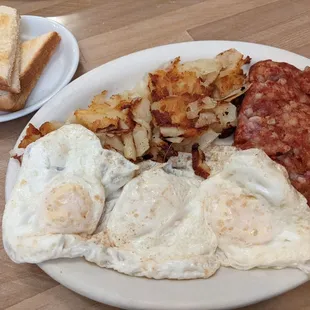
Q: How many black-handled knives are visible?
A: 0